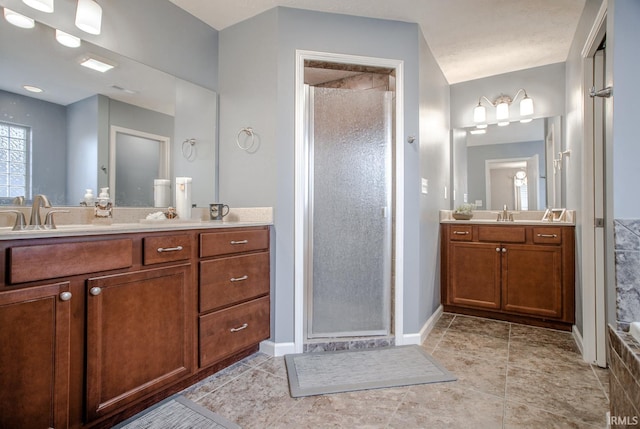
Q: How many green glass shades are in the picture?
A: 0